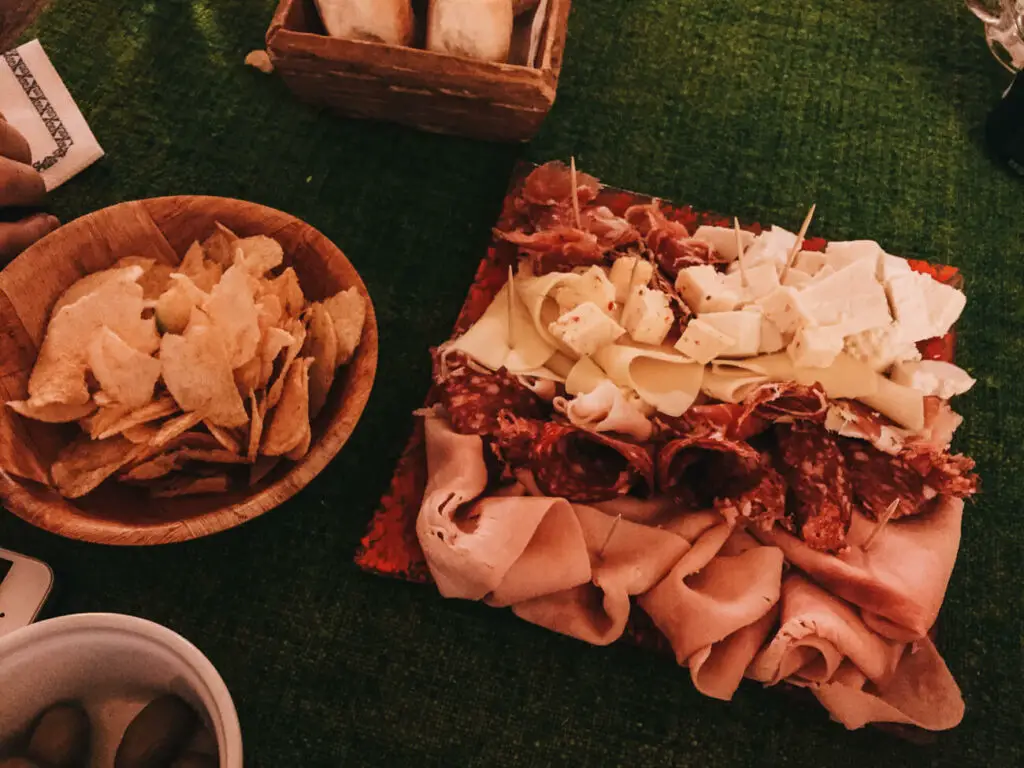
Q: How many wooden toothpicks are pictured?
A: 6